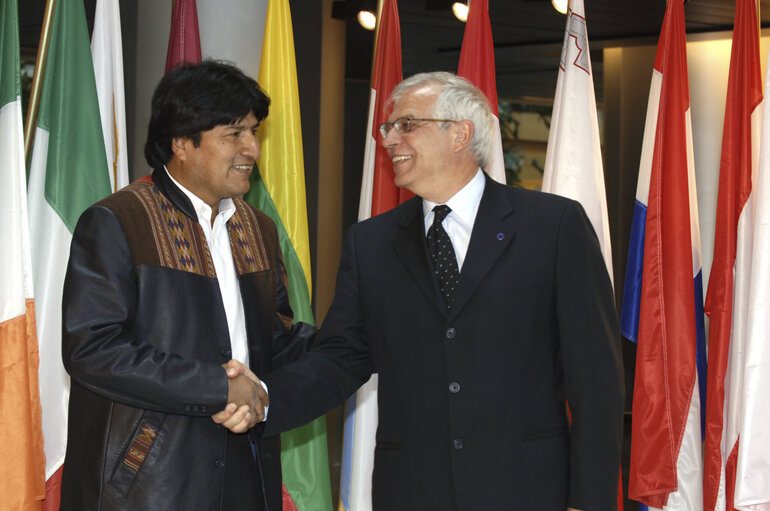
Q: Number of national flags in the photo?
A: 11